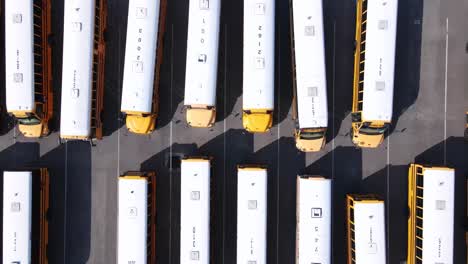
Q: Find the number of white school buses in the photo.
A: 14